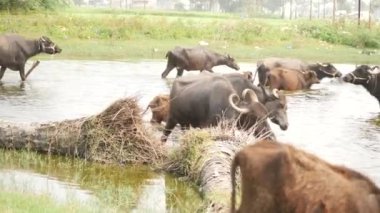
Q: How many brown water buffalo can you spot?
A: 3